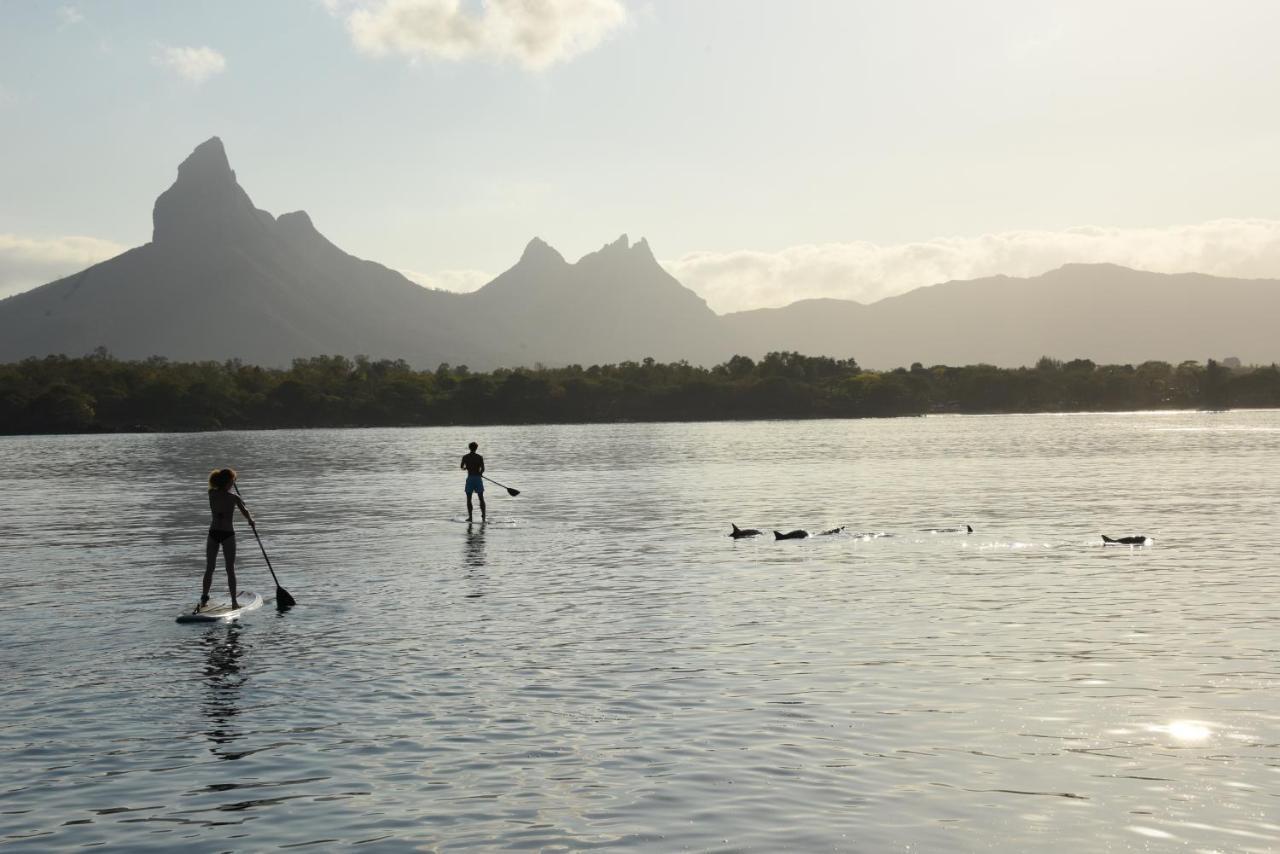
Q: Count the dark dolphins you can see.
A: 5